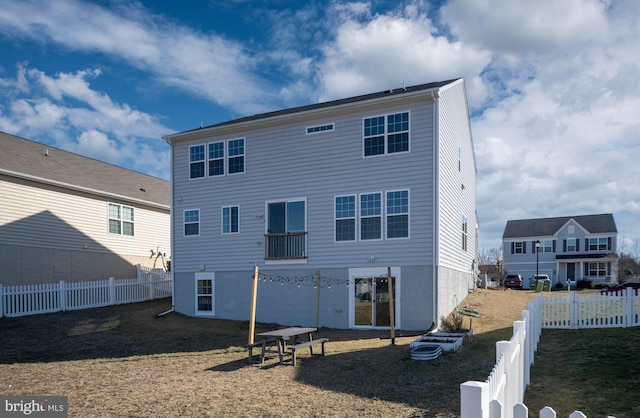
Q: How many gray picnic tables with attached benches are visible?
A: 1